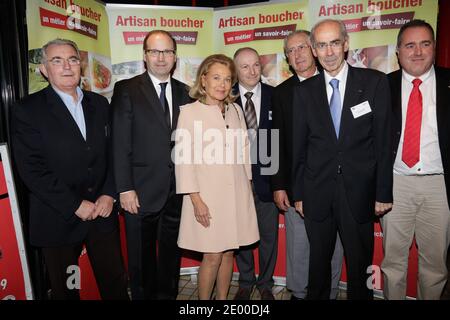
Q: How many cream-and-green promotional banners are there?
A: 4